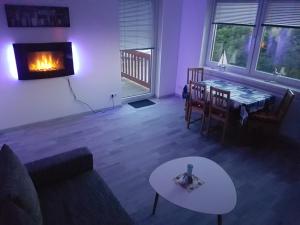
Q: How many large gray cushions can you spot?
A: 1